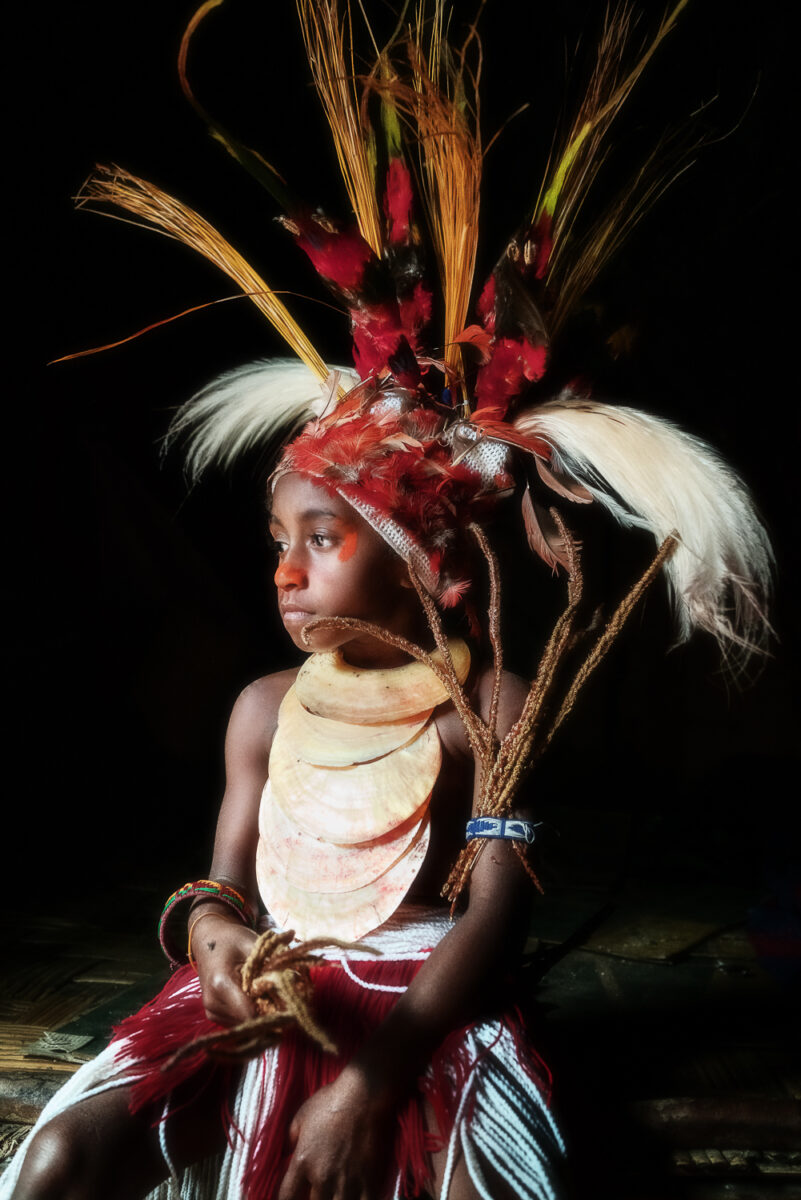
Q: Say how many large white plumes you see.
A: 2